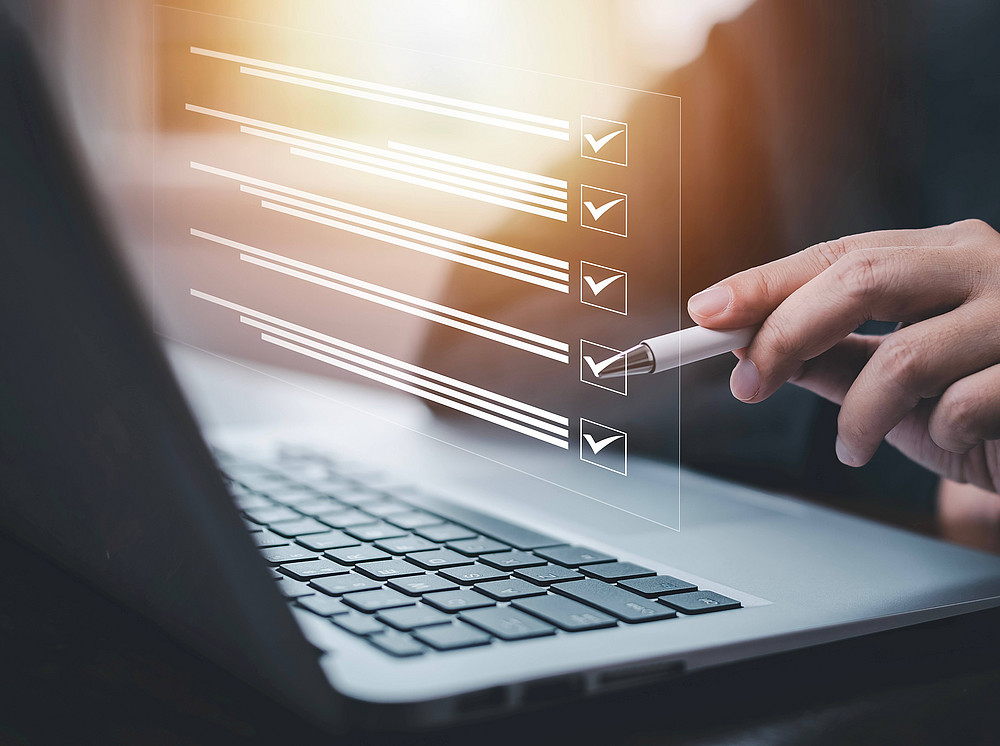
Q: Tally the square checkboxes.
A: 5